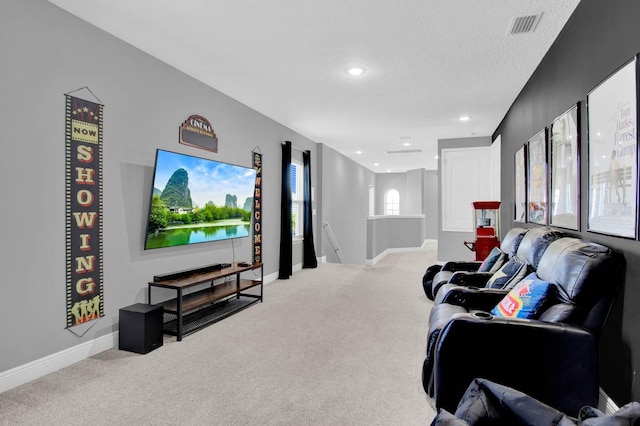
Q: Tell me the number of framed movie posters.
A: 4